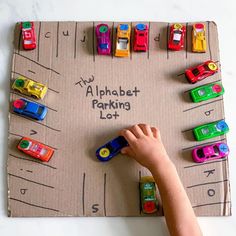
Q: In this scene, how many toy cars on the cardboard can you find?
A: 15